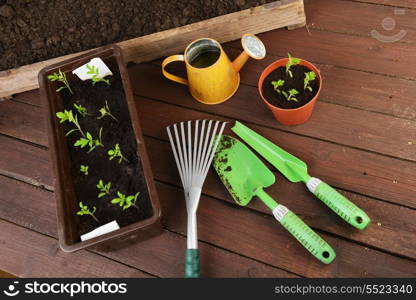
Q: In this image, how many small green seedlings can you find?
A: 15